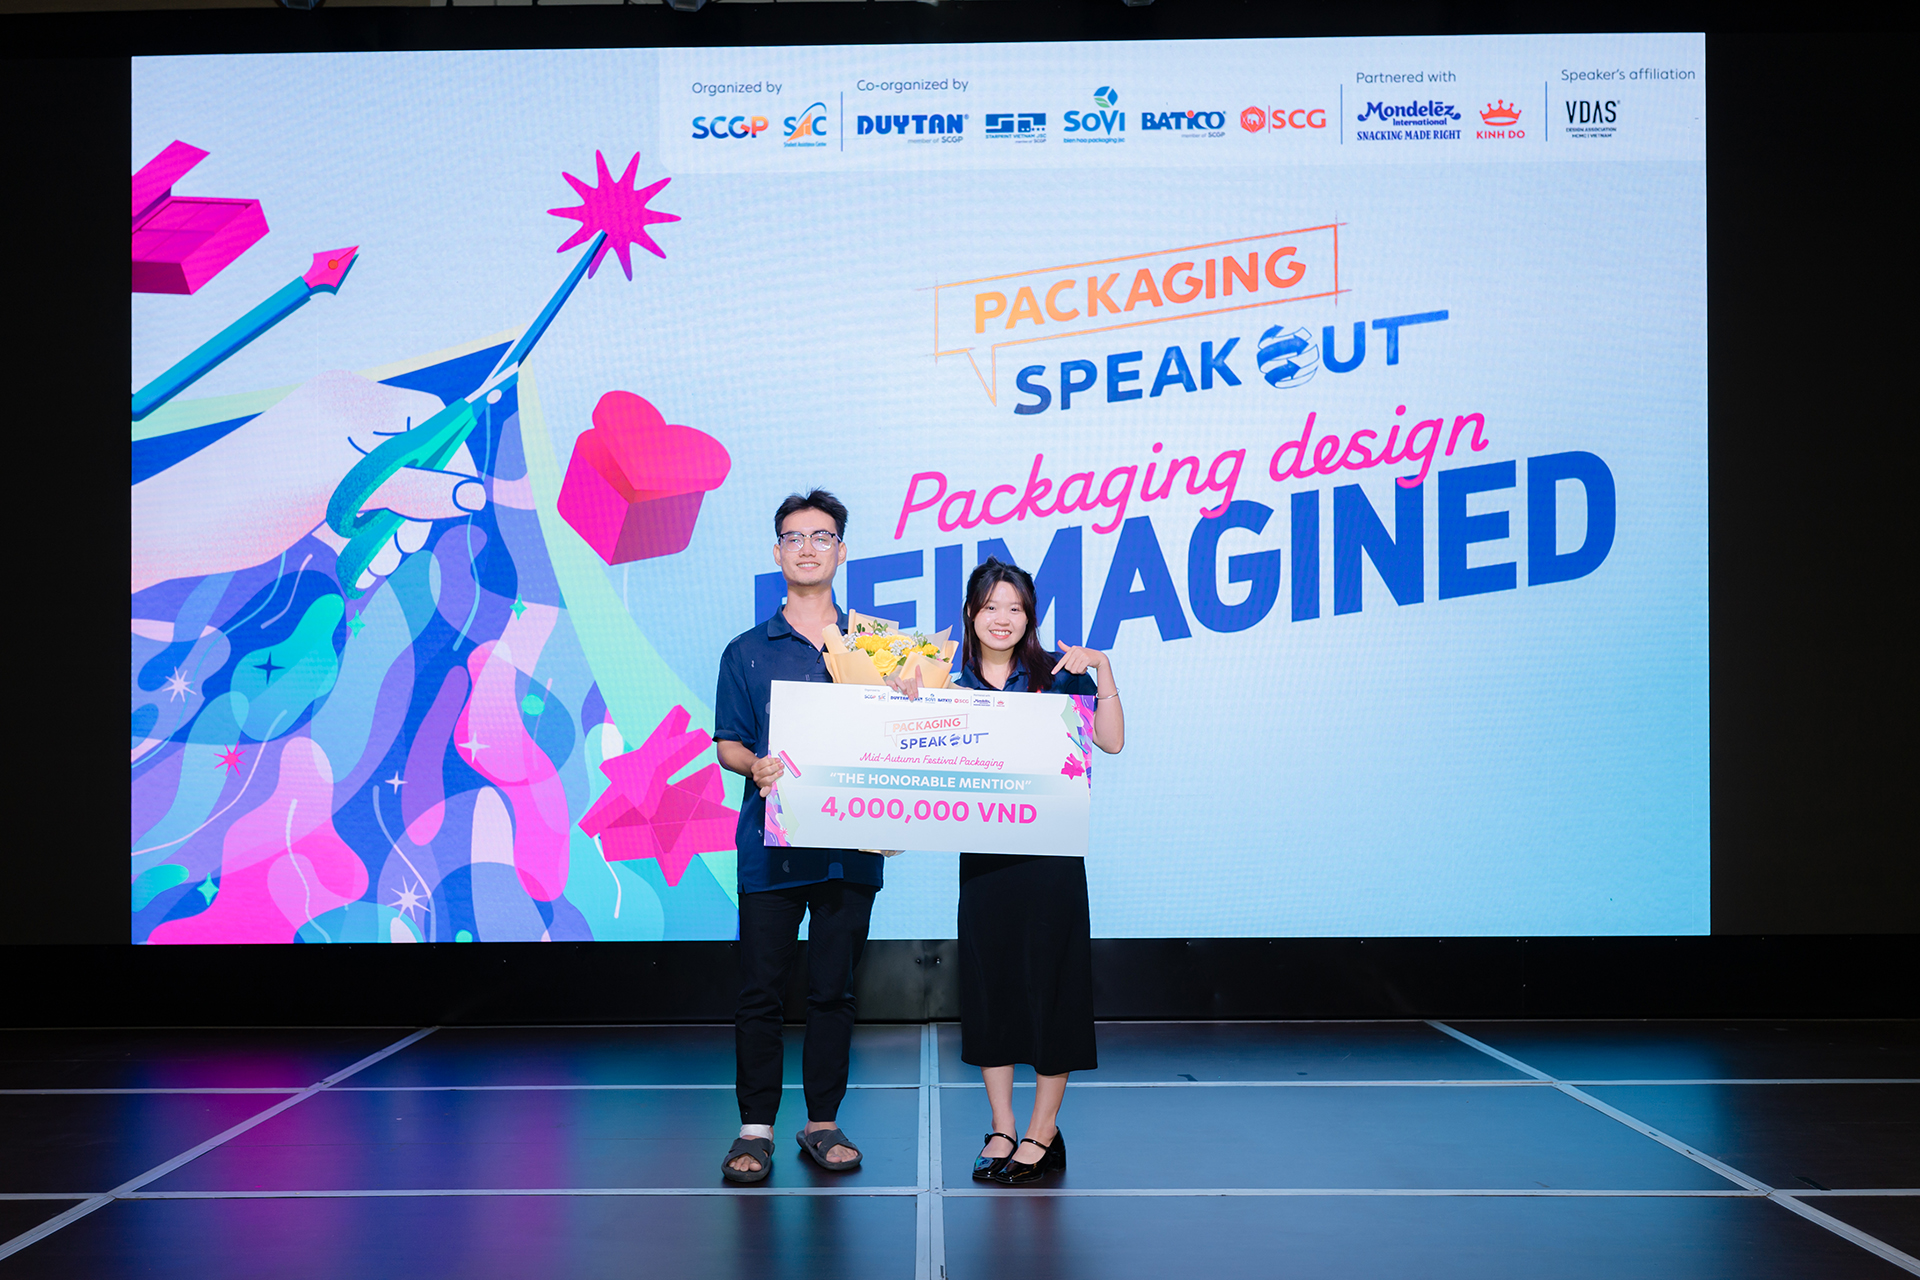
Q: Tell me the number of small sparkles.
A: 9